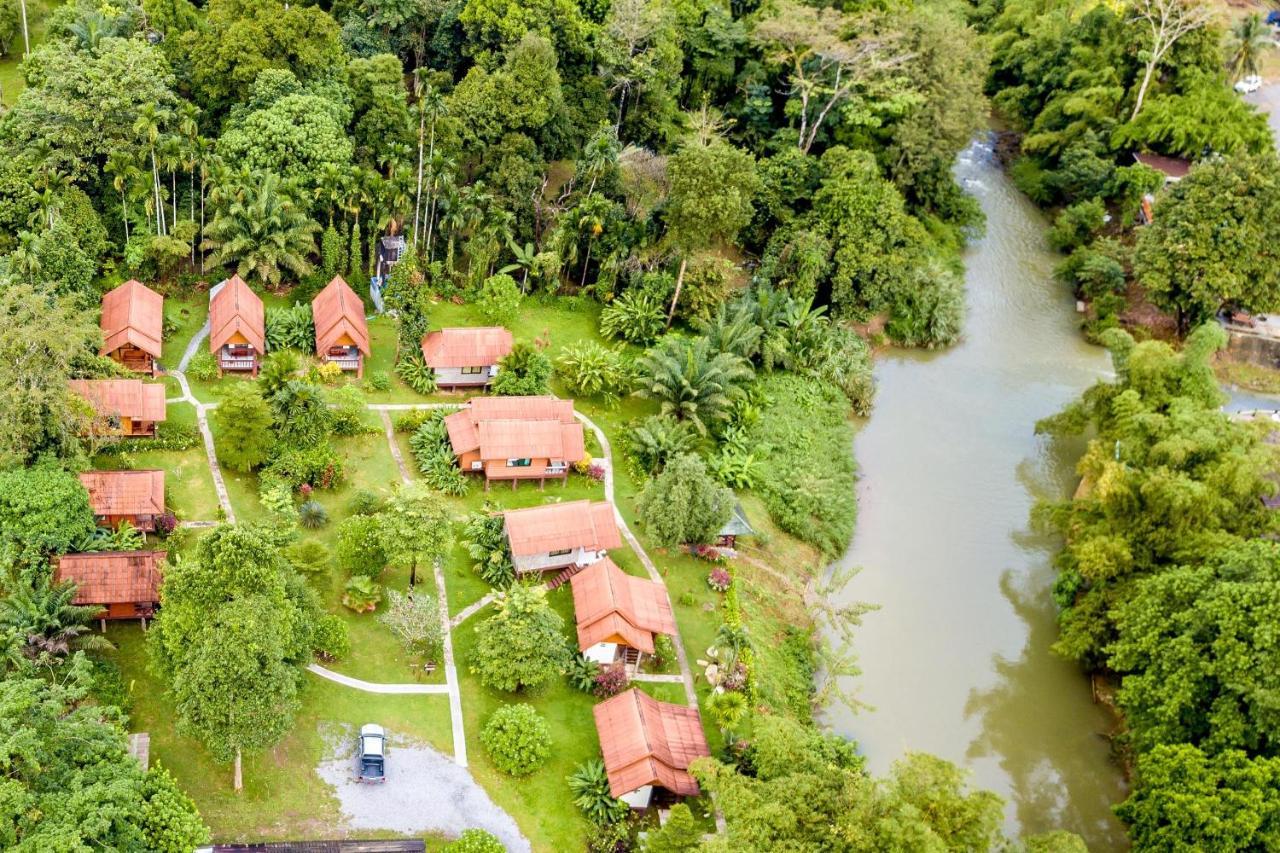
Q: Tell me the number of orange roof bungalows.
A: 11